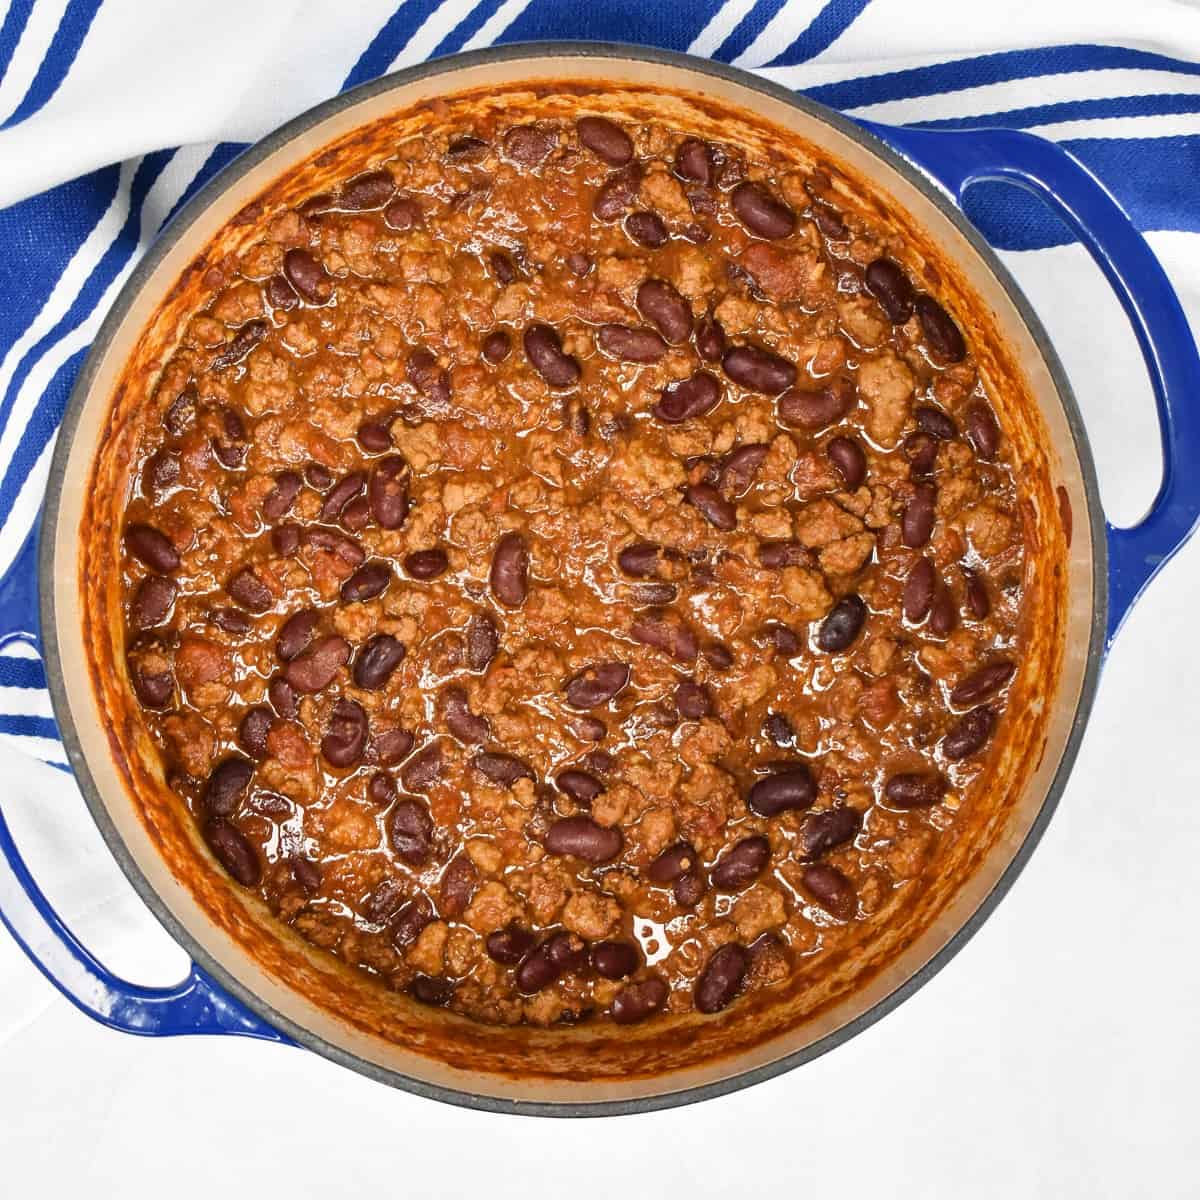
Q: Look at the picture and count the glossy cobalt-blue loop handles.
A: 2